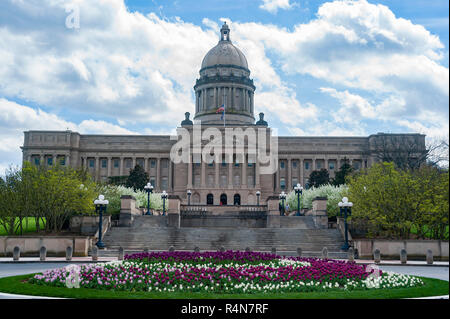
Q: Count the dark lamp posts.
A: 8